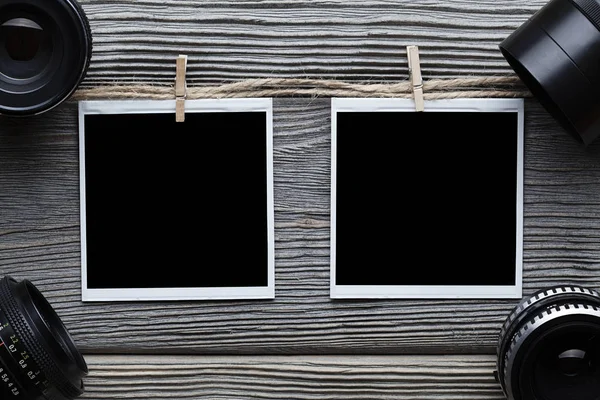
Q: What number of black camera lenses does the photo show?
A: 4